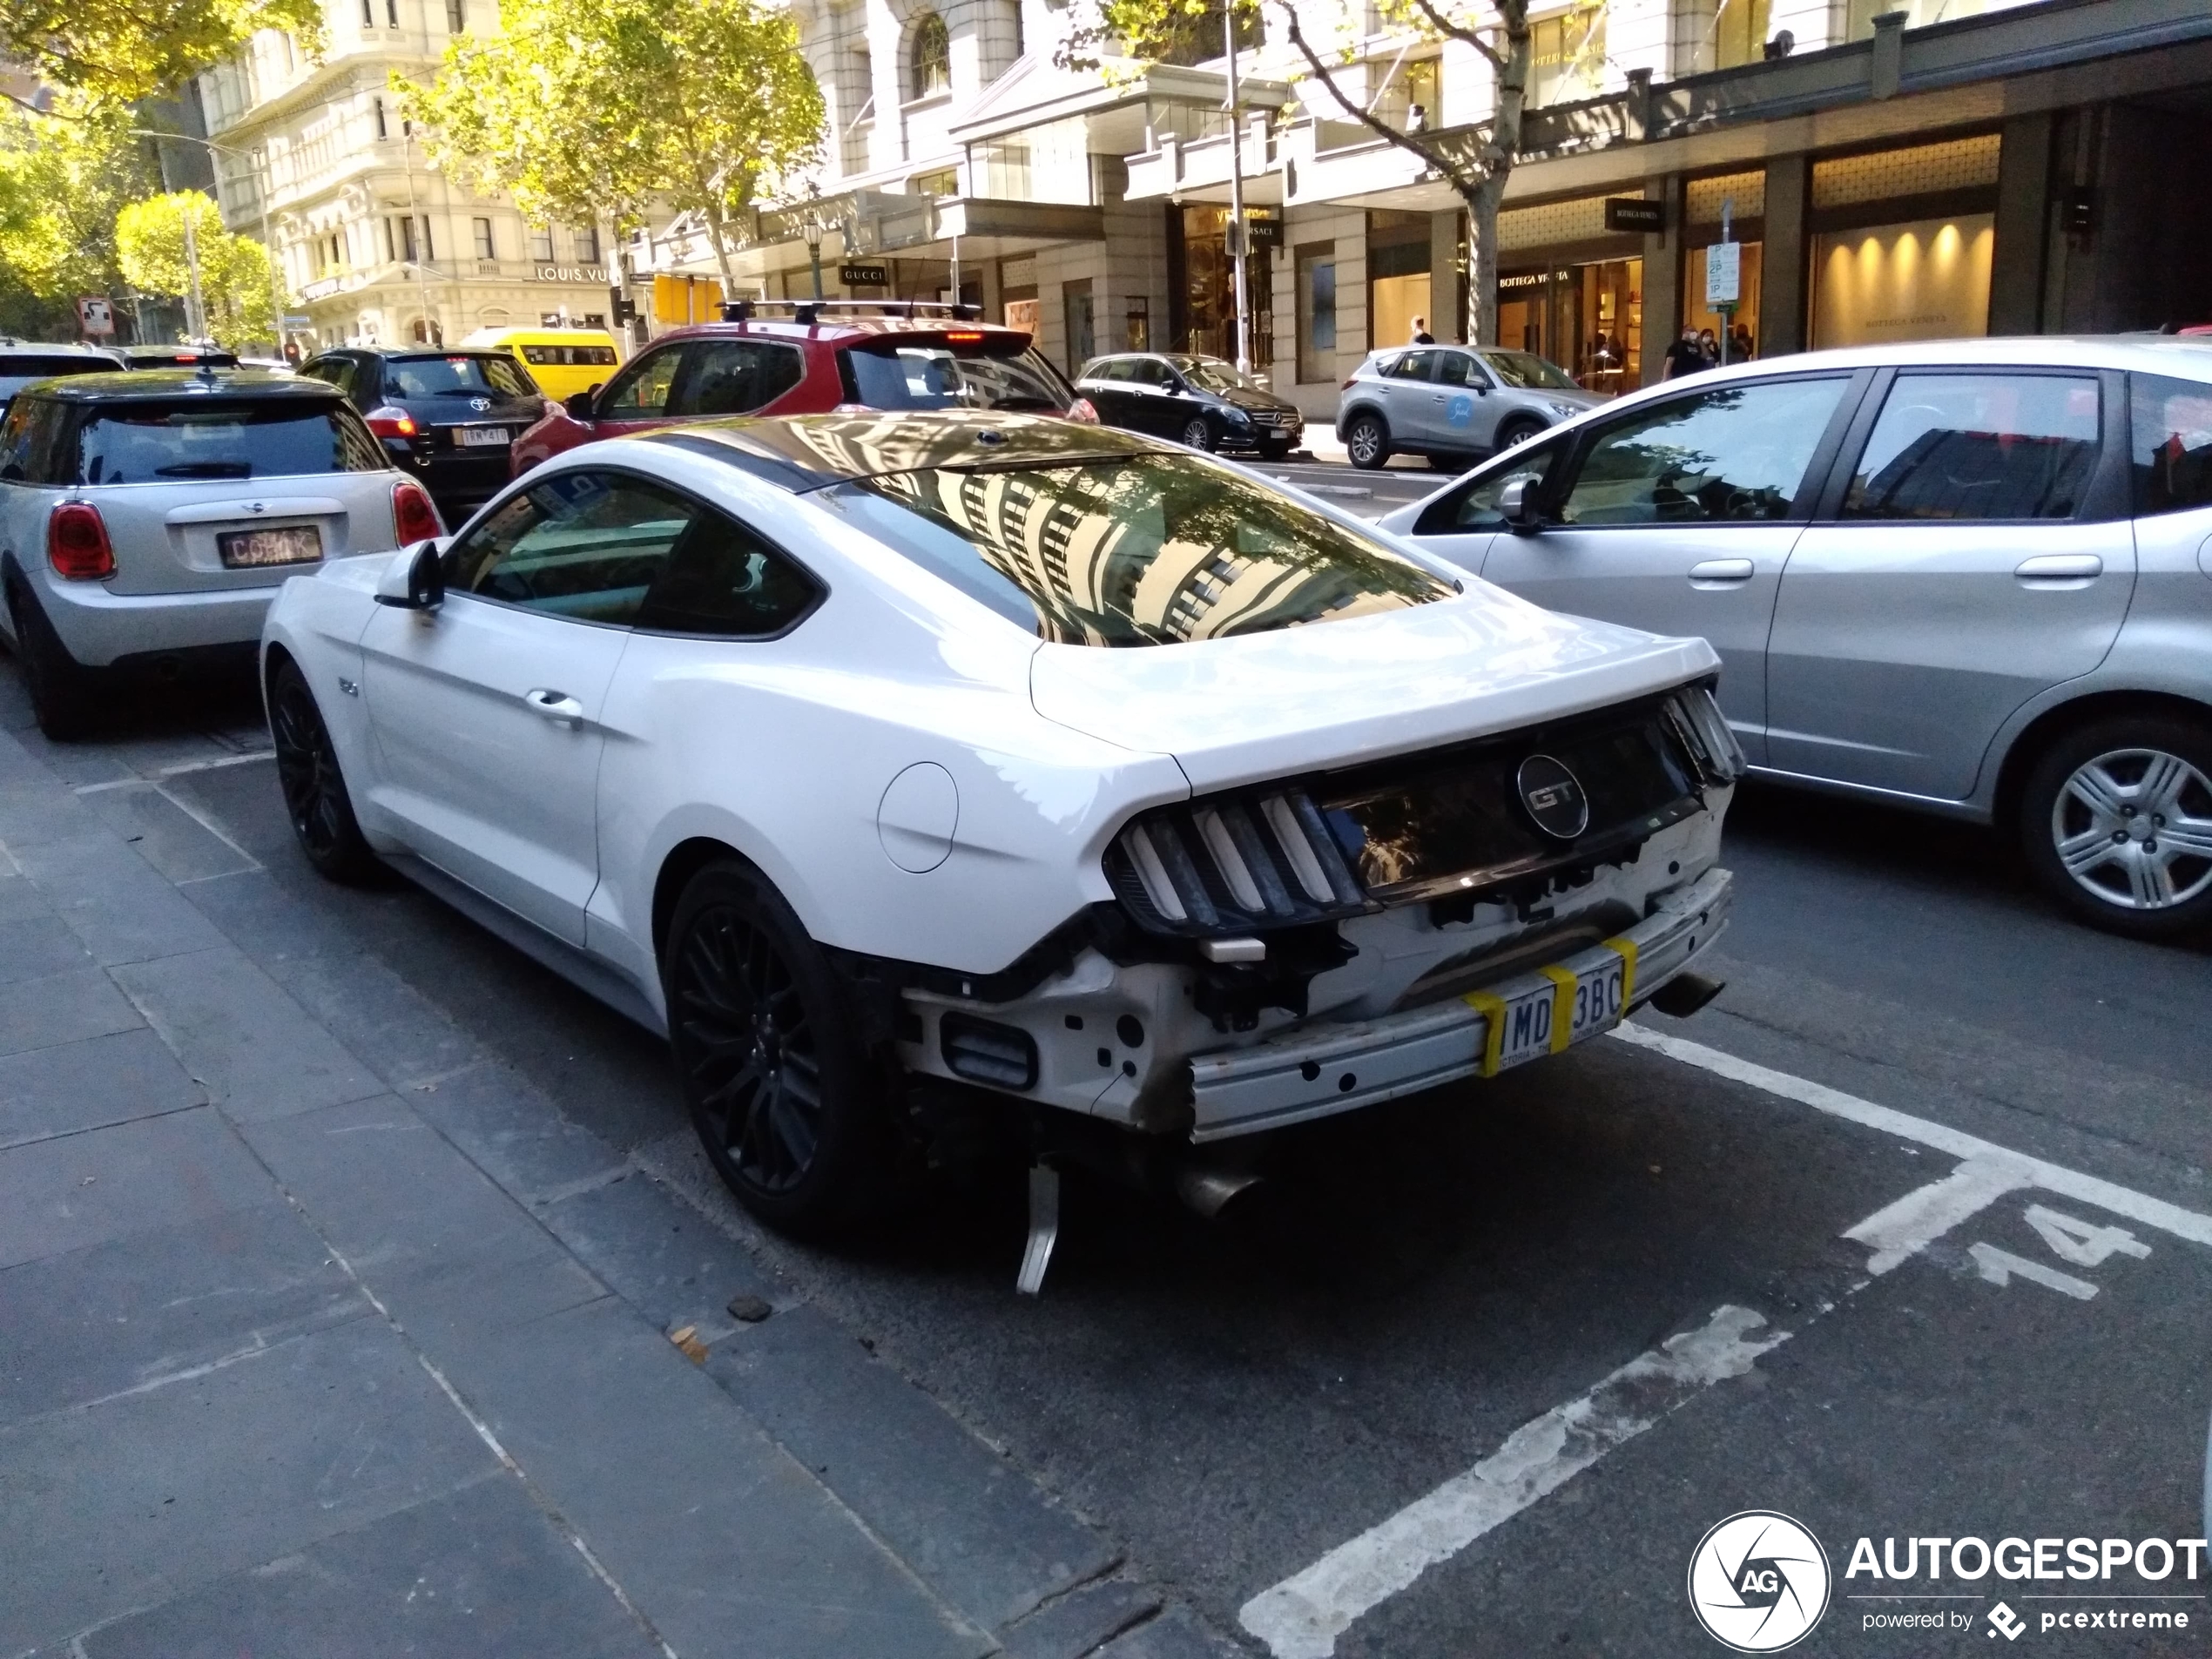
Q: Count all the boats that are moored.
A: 0